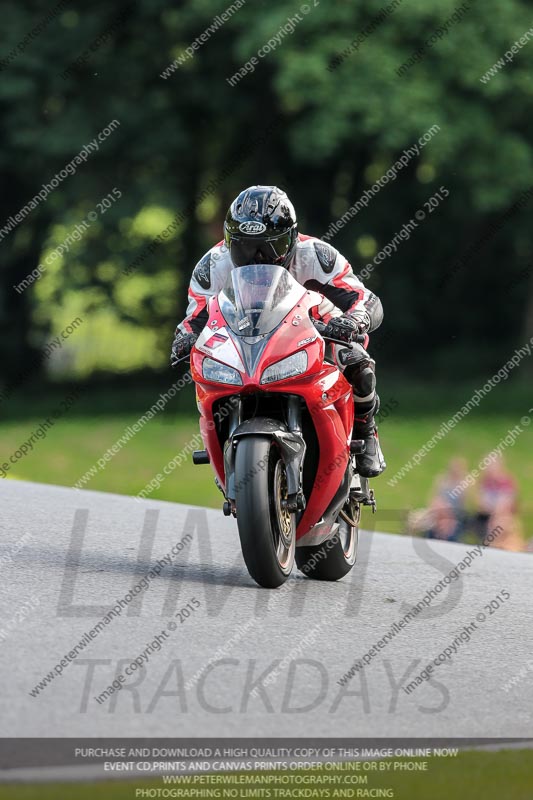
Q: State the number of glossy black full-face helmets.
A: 1